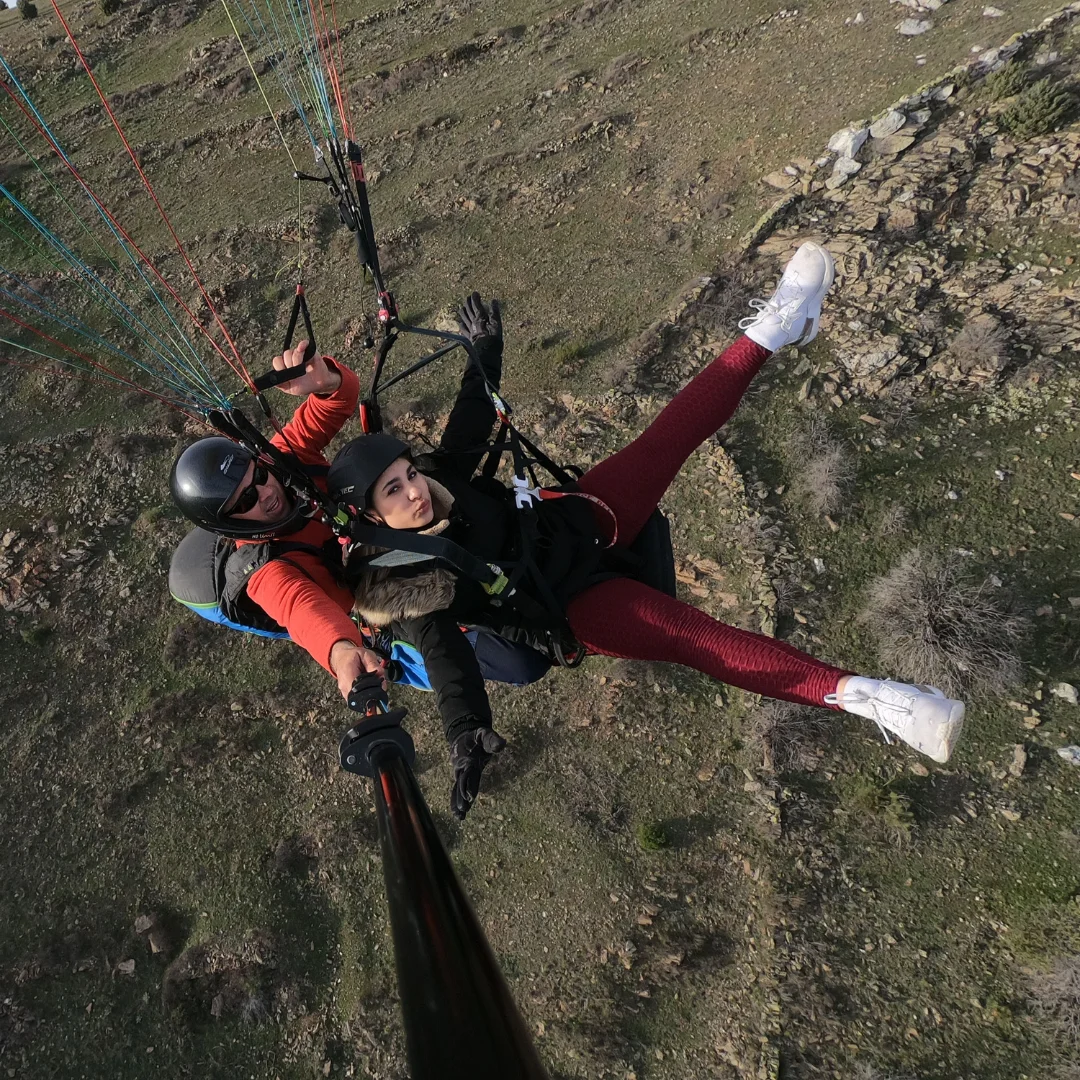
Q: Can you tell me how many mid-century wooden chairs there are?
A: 0